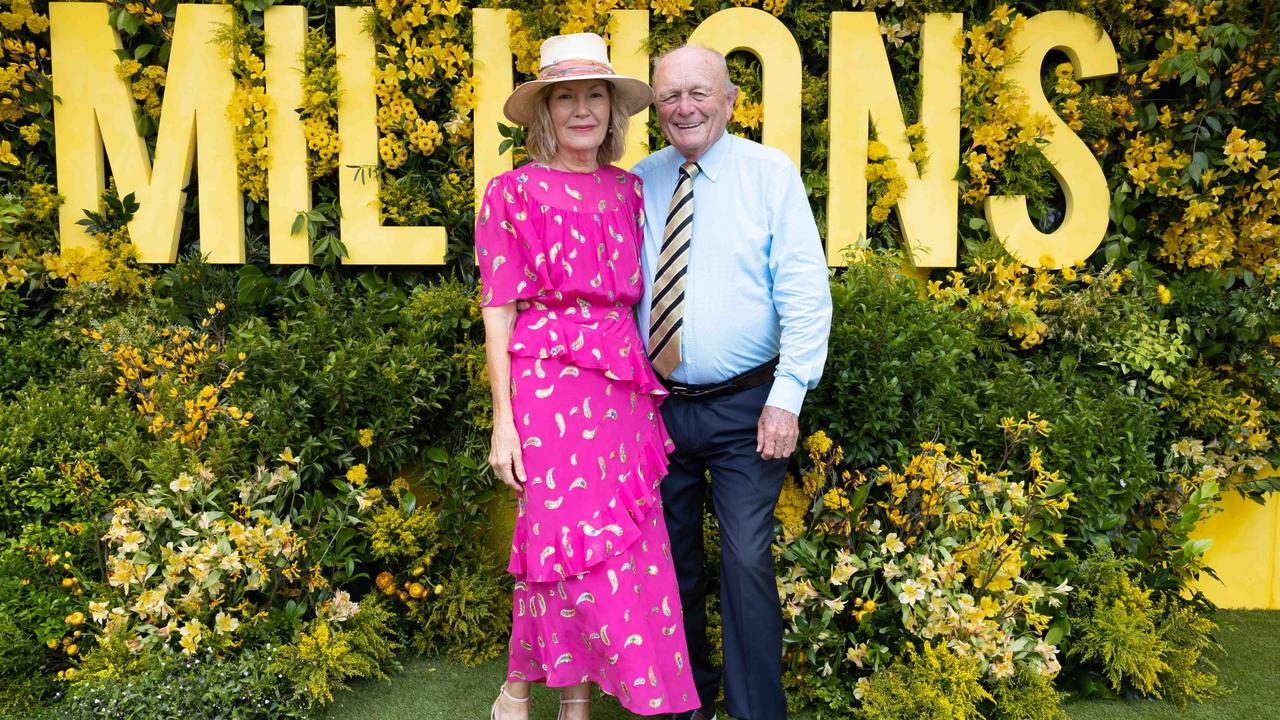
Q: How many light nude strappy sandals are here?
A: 2